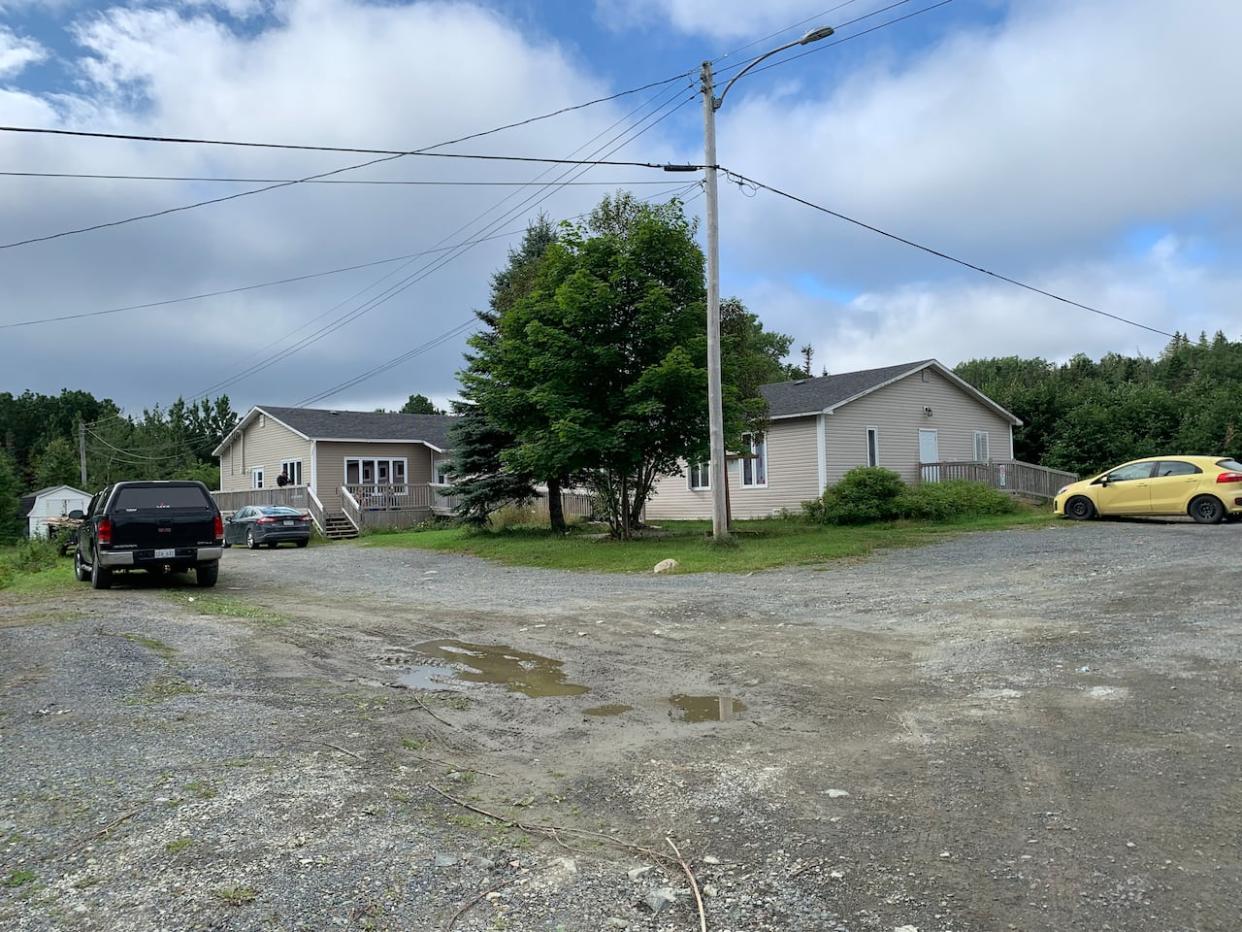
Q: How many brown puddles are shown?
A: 3